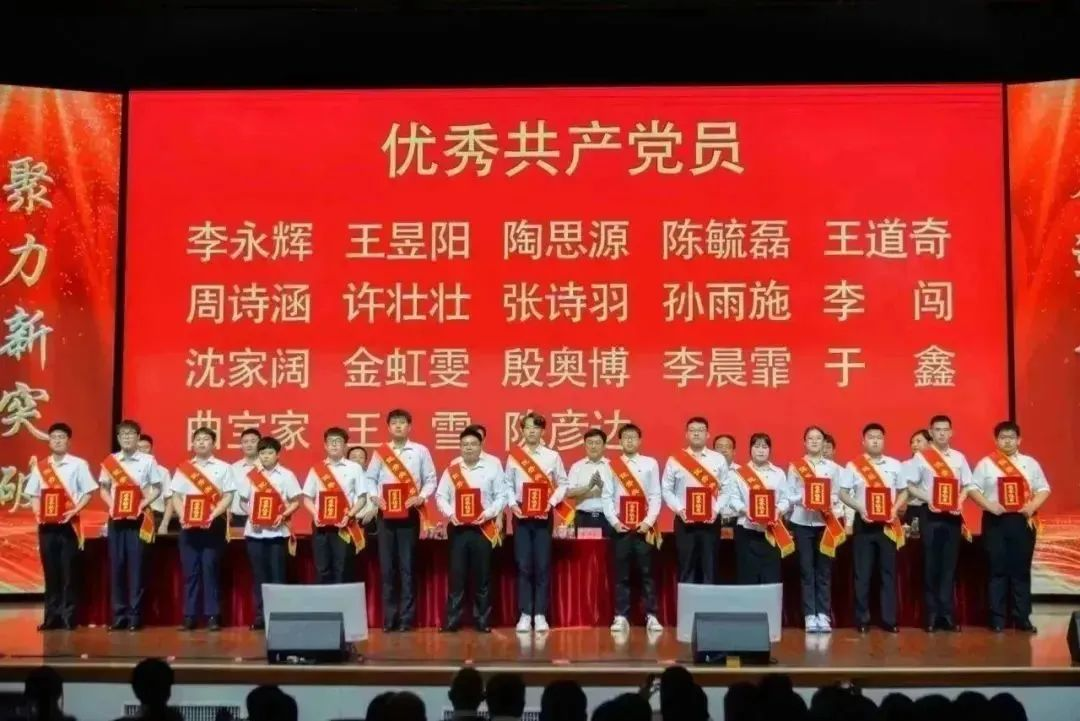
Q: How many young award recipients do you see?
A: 15